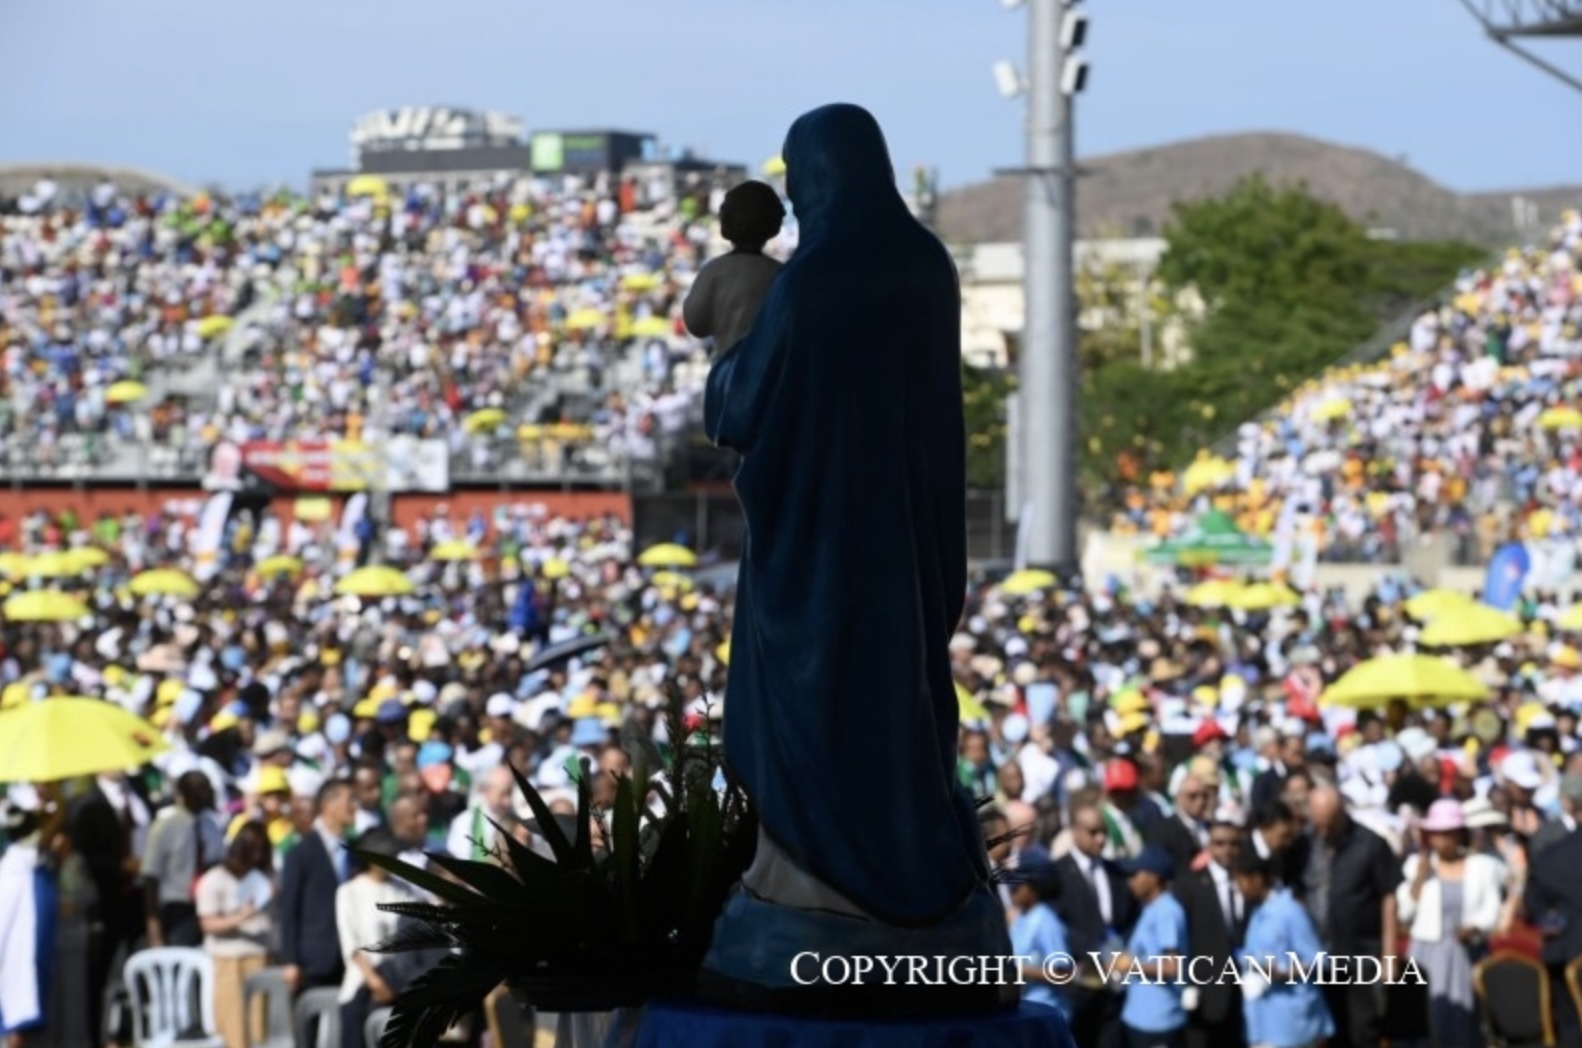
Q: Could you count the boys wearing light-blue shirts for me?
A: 3